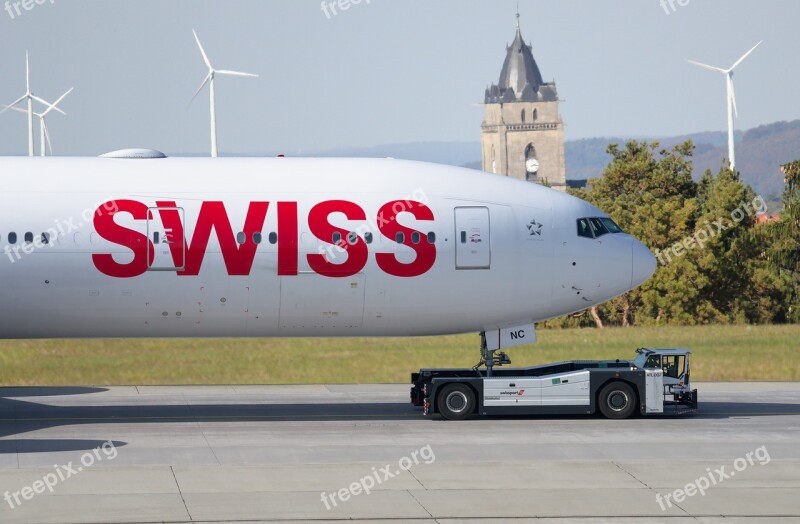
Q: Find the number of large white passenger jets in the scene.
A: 1